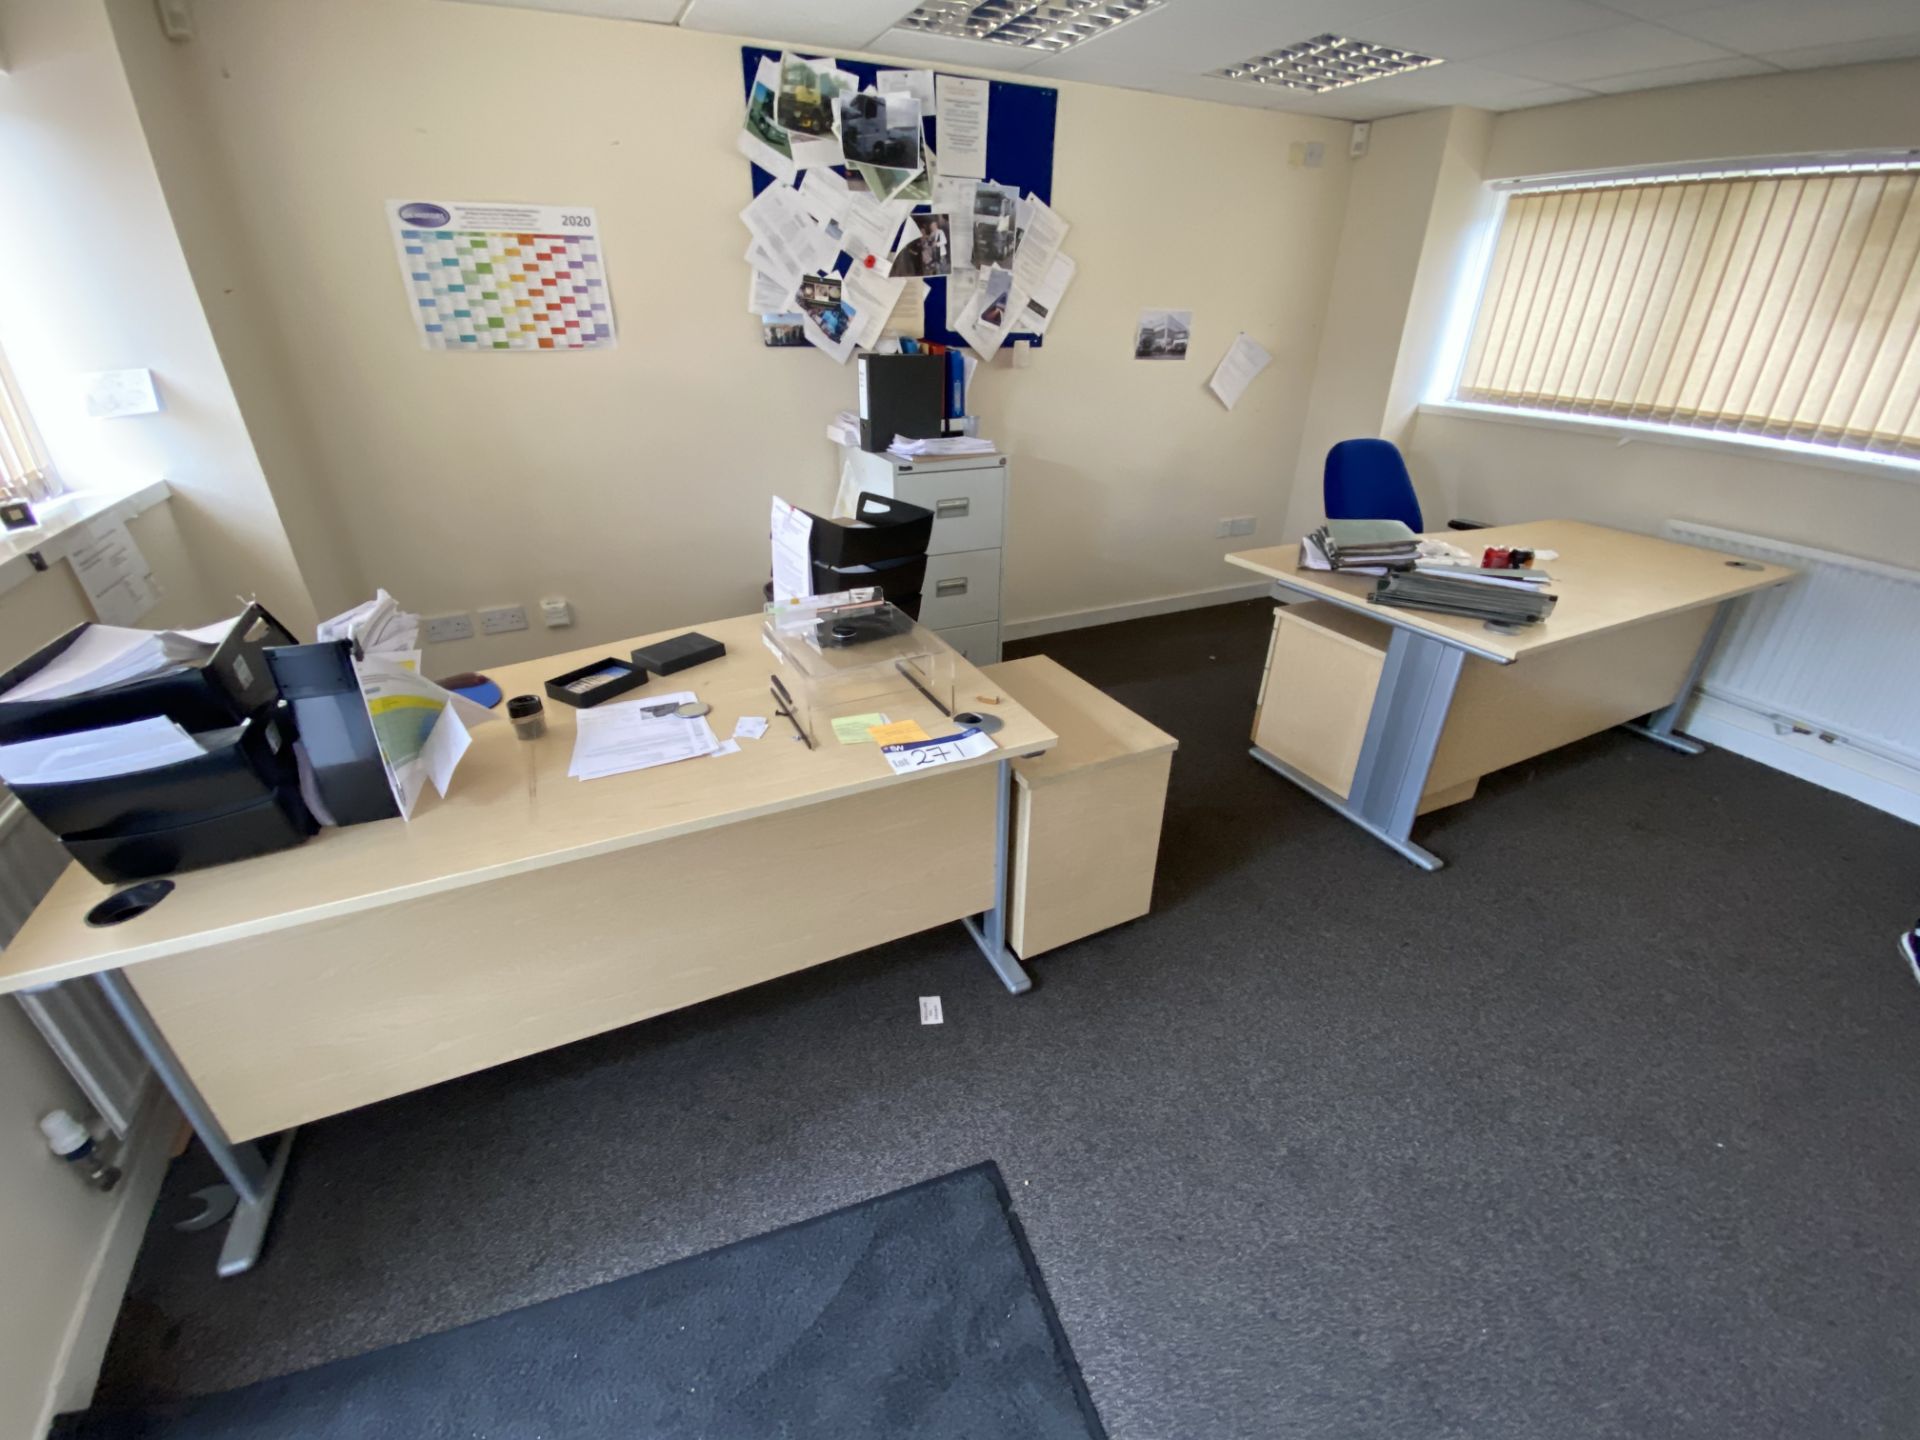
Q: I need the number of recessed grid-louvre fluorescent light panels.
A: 2